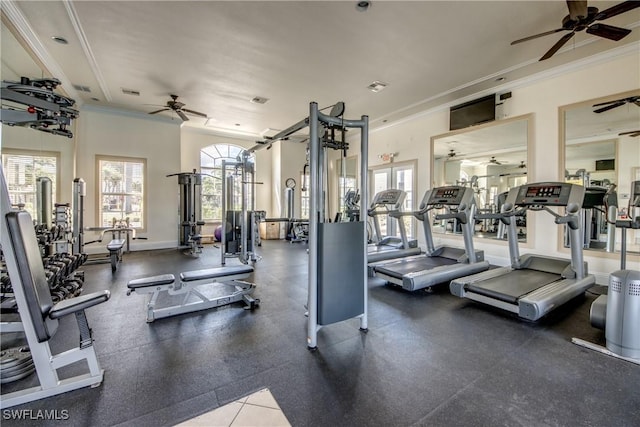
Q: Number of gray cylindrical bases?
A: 1